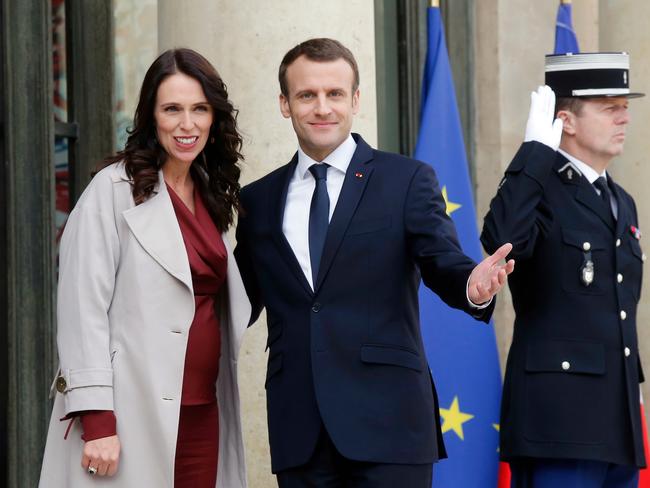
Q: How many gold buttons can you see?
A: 1